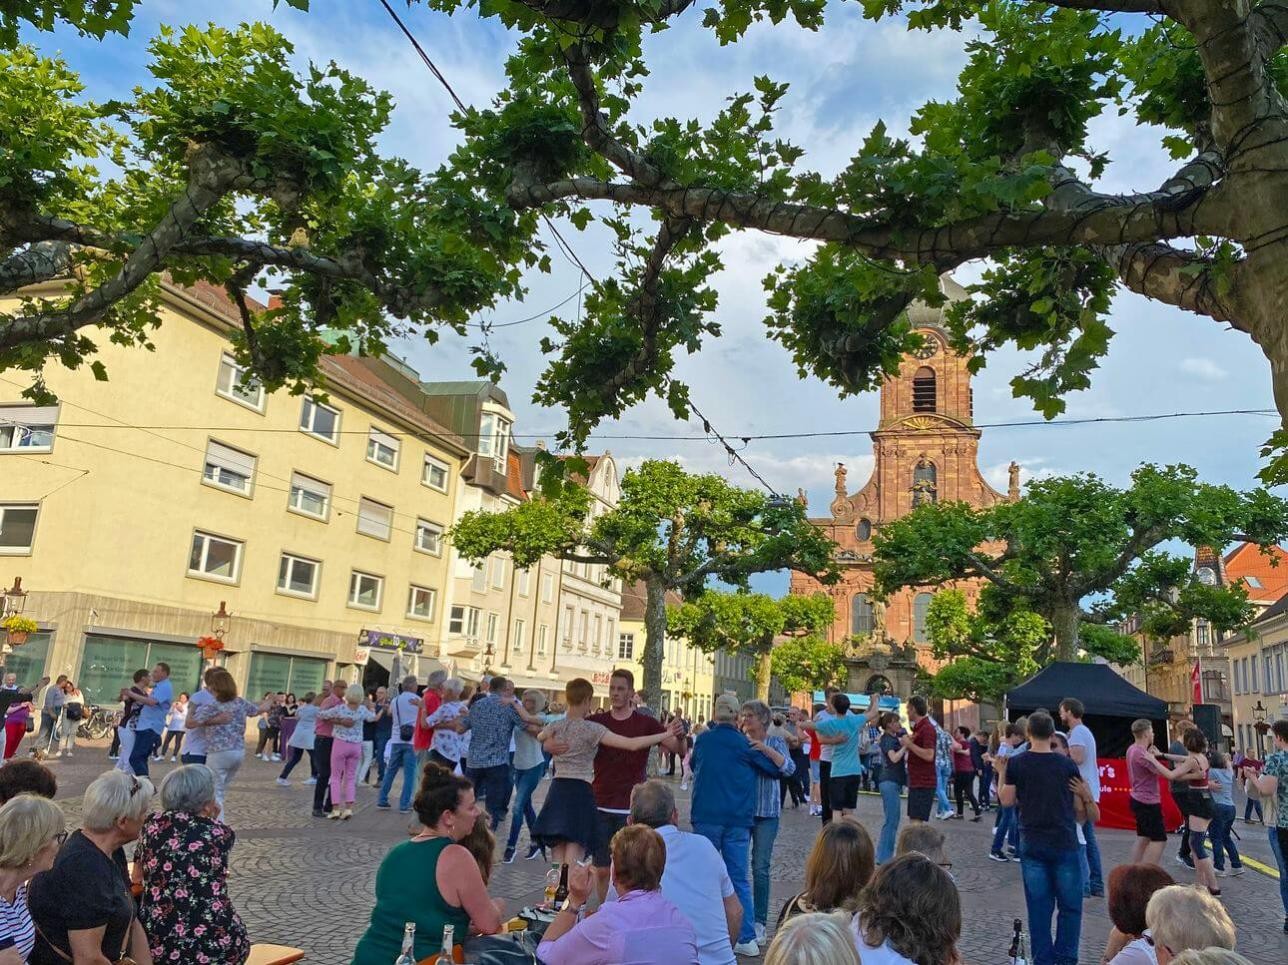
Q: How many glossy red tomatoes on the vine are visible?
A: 0